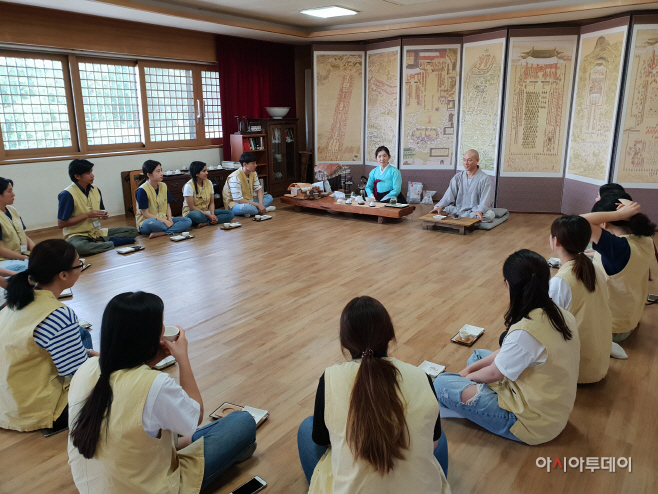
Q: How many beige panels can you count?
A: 7